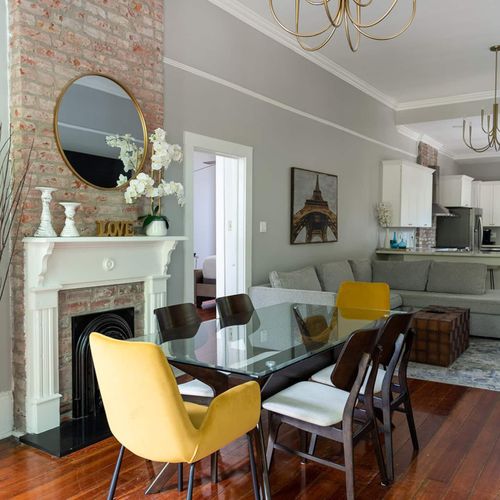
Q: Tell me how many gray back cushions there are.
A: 5